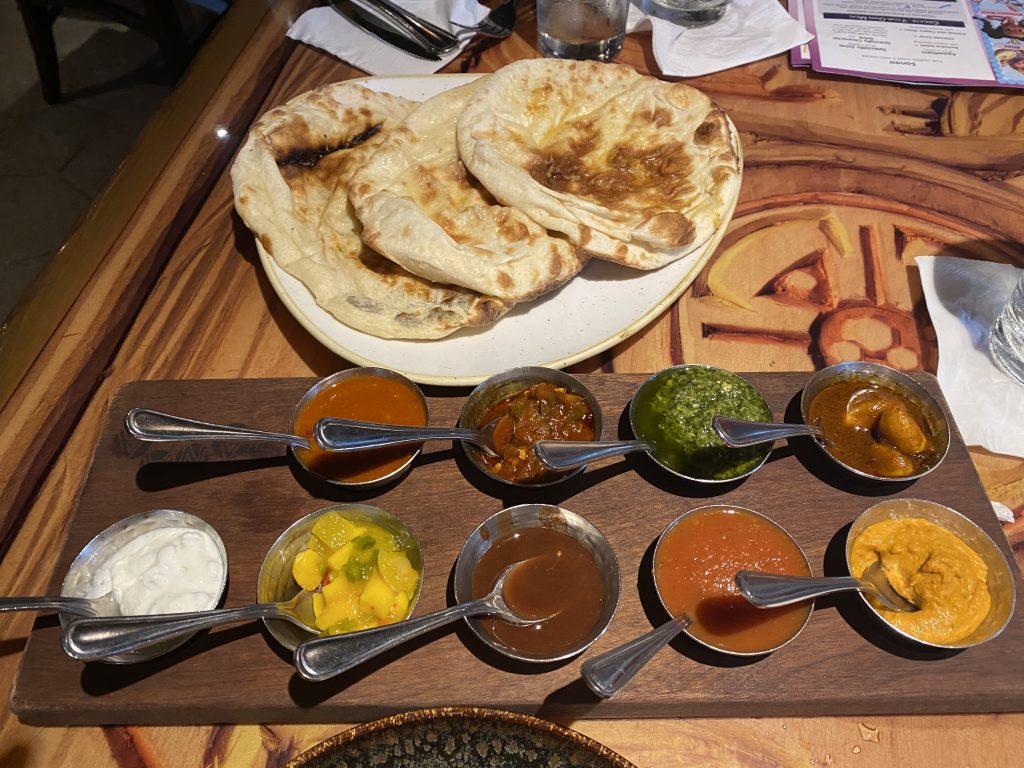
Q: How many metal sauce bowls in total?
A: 9